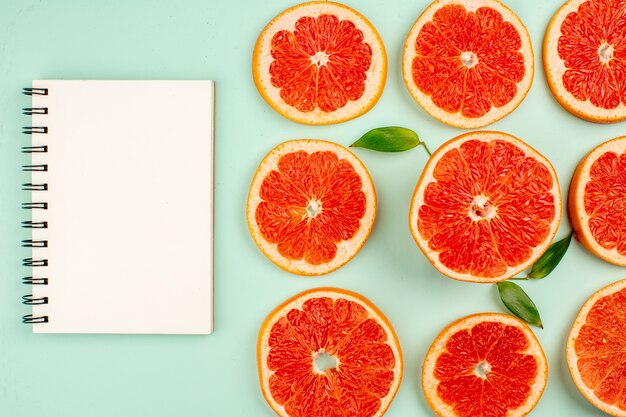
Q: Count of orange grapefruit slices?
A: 9